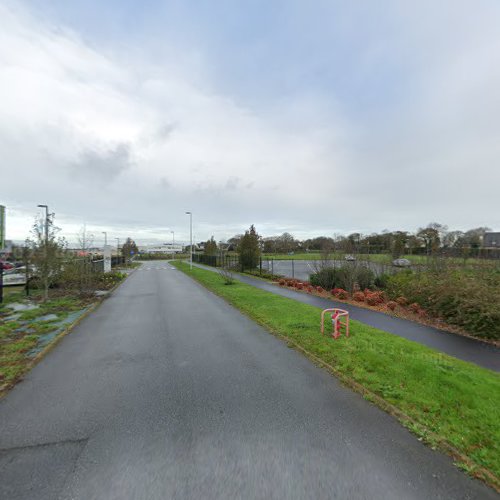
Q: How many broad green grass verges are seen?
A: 1